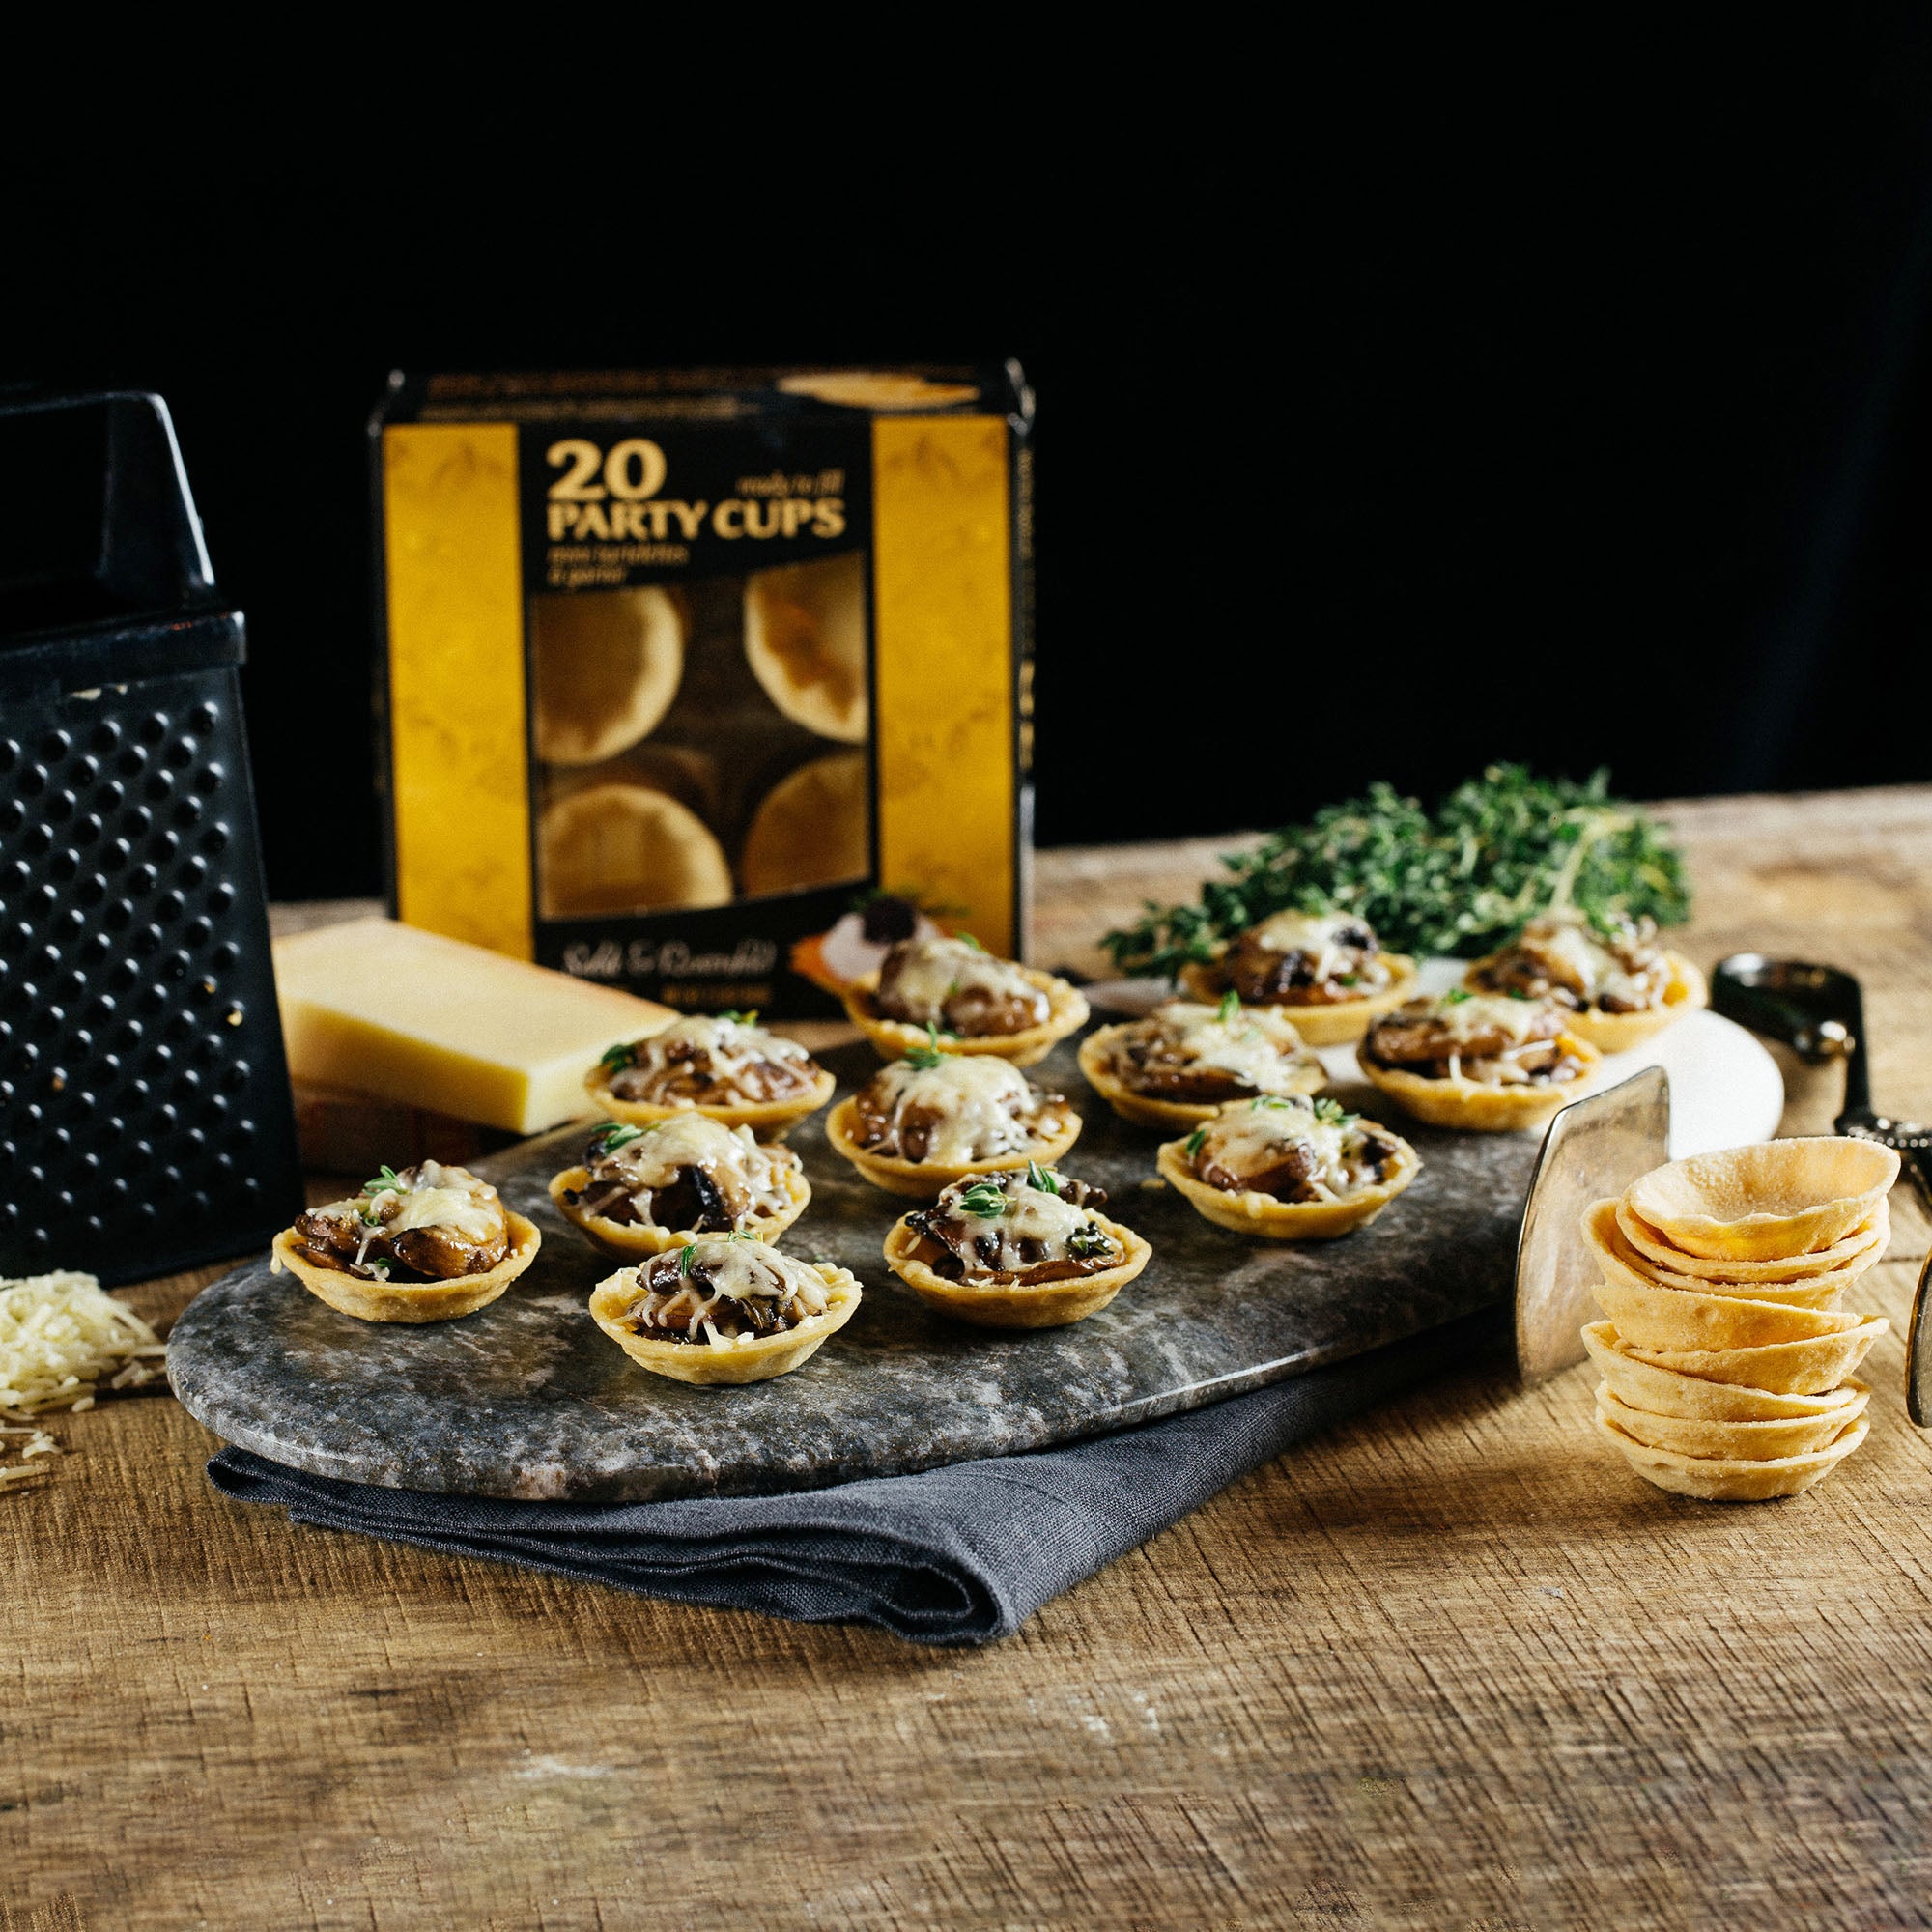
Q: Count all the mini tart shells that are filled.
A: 12